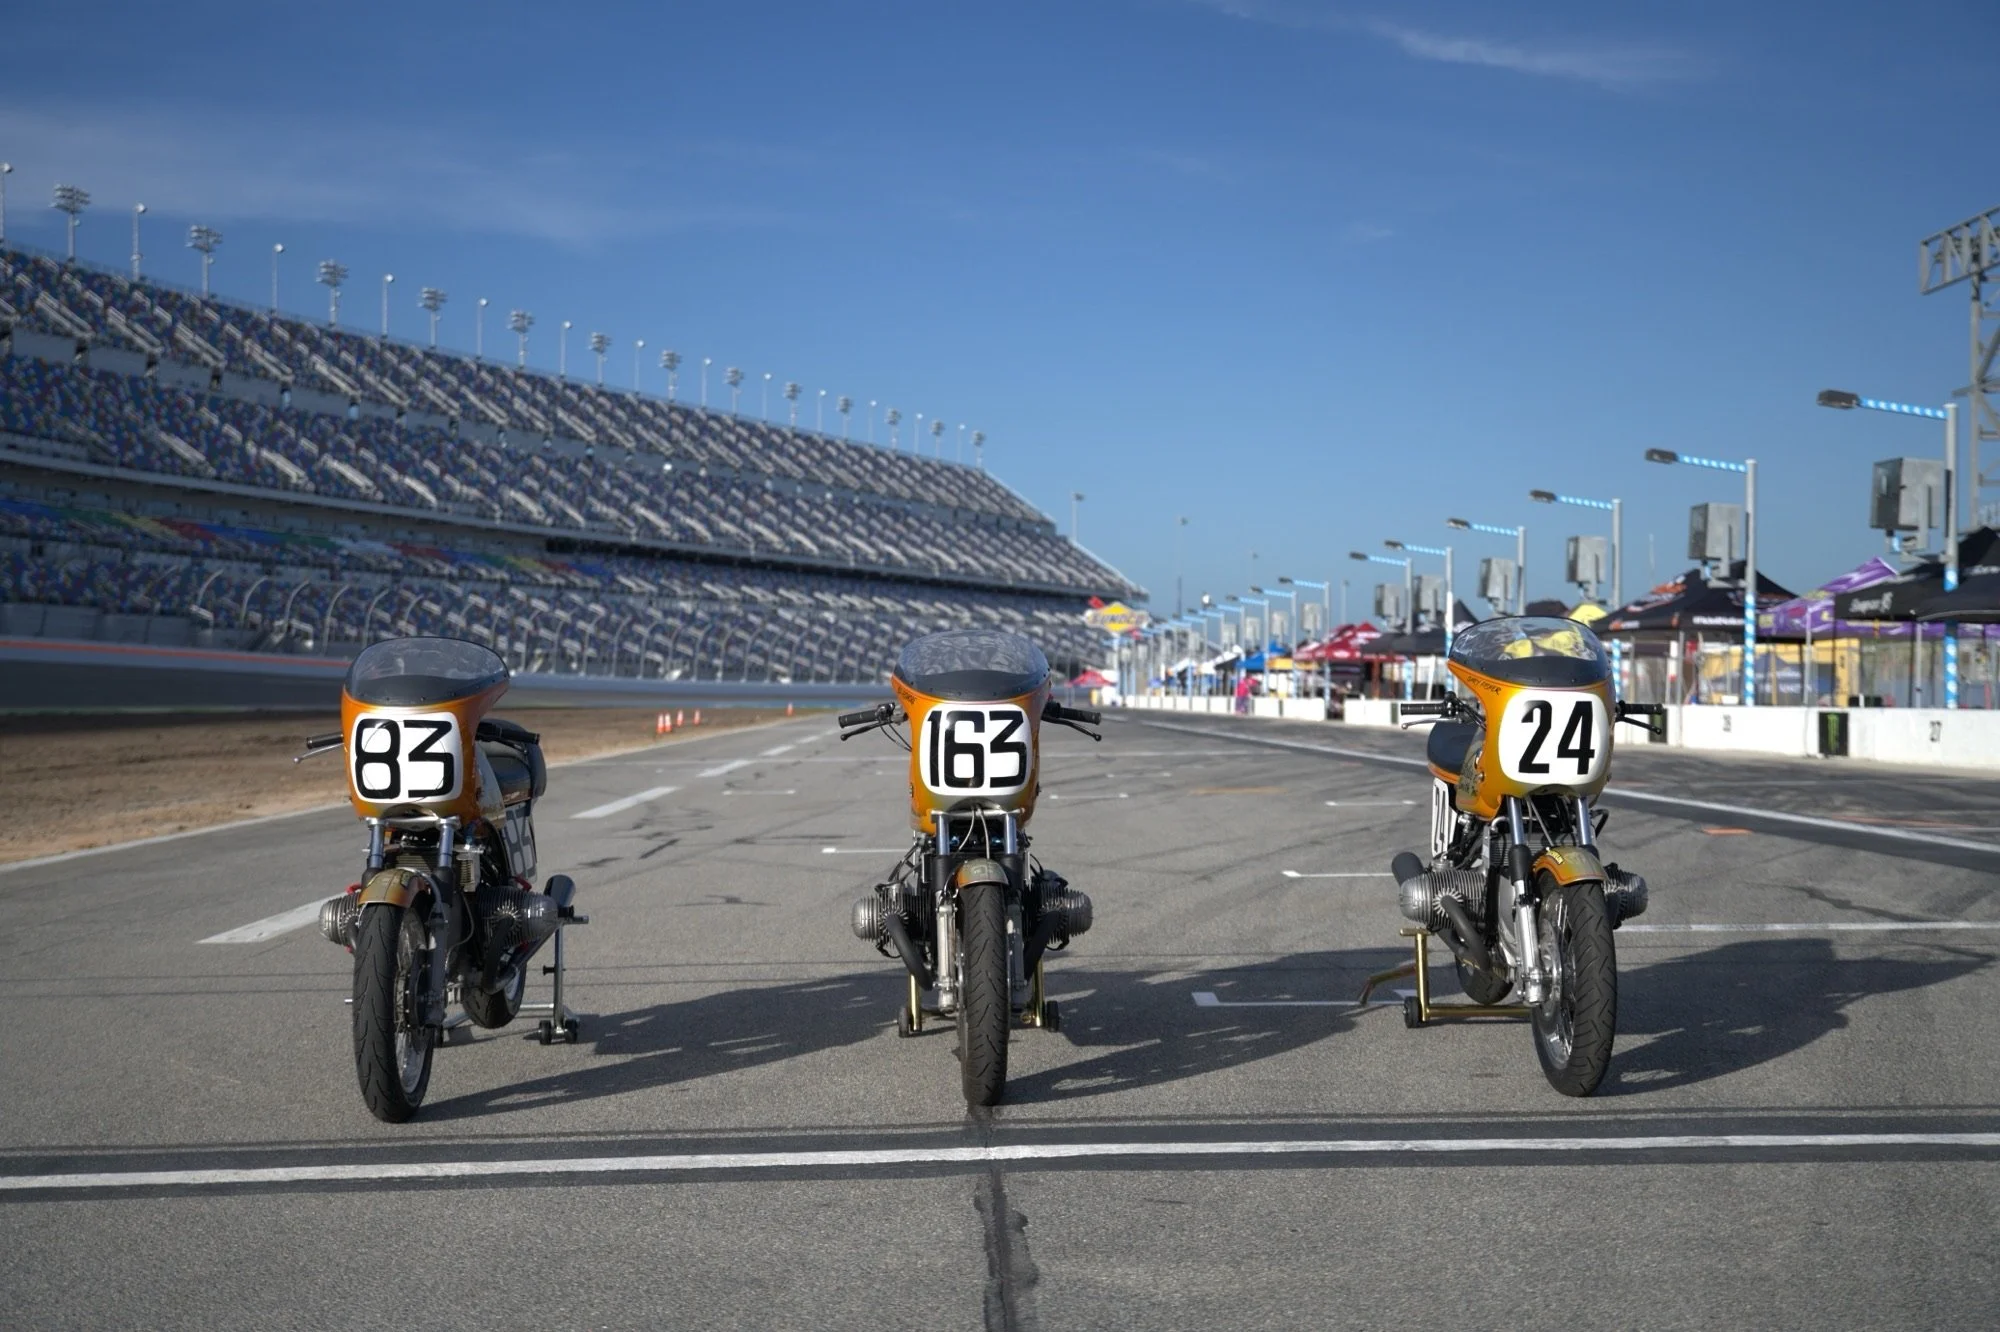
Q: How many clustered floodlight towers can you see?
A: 13